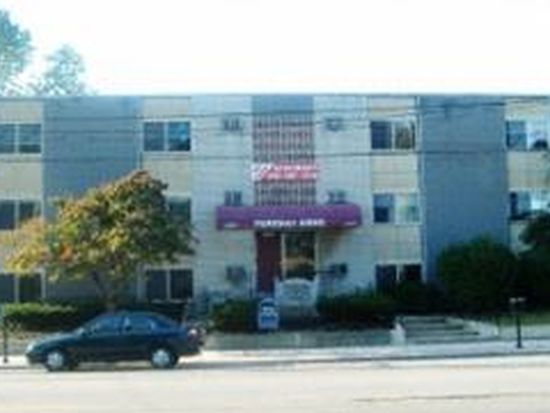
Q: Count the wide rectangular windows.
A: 11